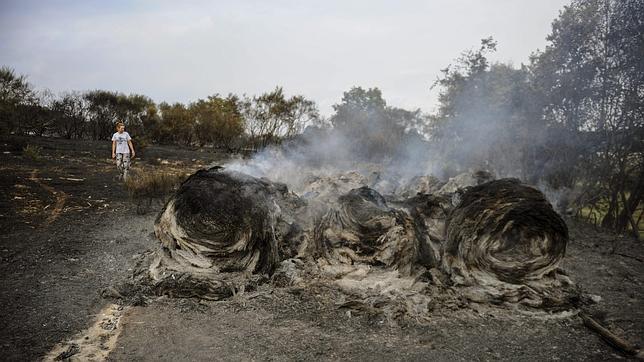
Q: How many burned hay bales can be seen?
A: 3